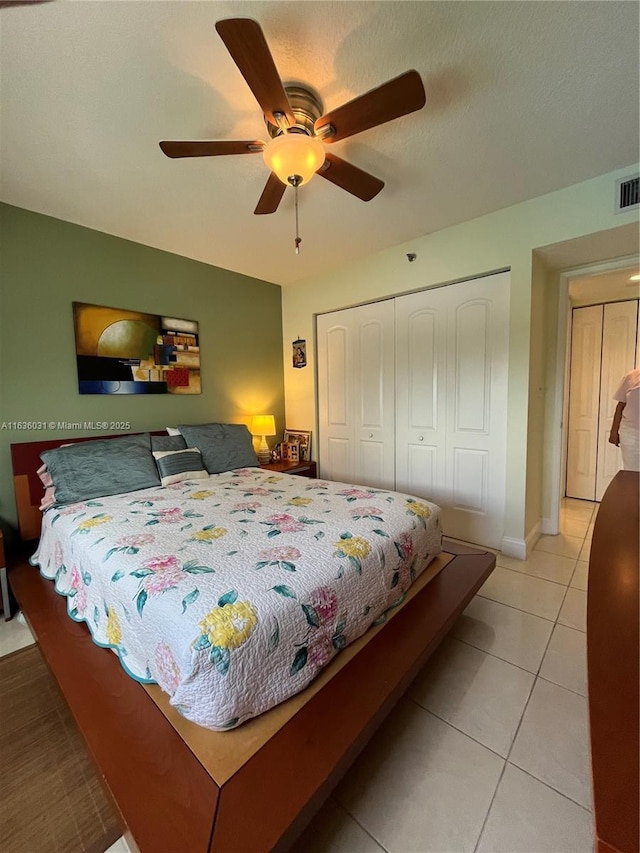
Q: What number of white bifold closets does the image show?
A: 2